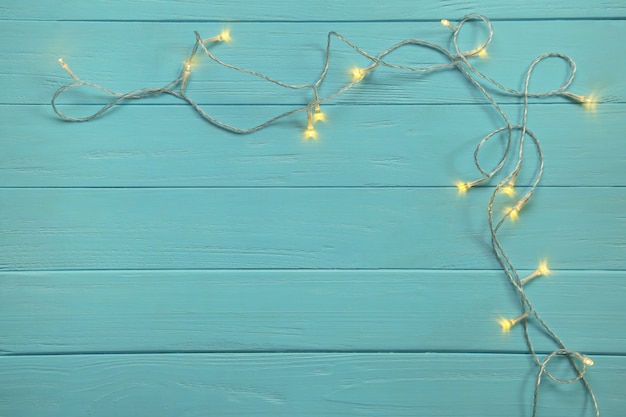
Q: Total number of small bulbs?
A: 15